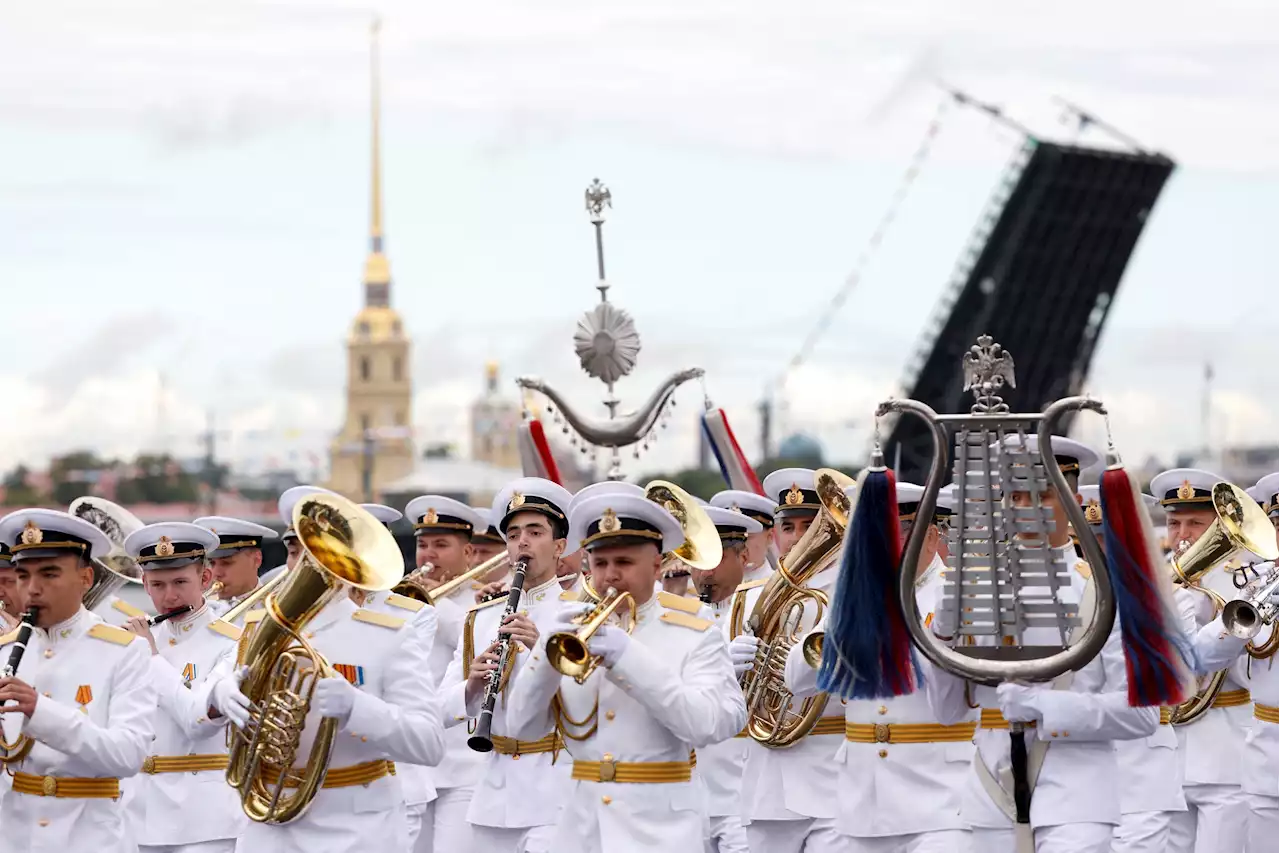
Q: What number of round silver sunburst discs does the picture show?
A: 1